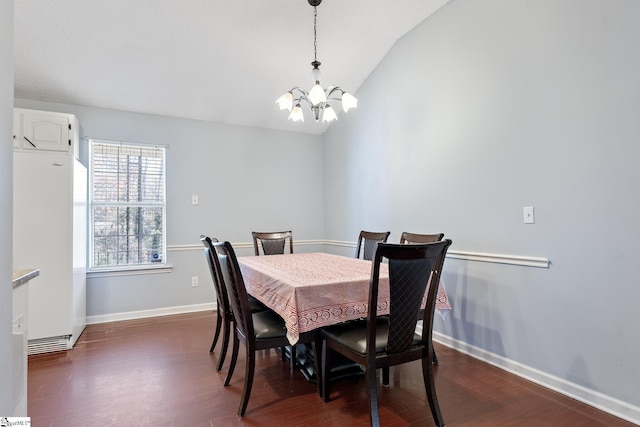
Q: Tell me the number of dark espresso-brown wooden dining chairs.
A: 6